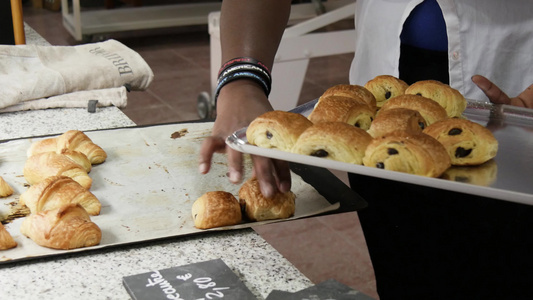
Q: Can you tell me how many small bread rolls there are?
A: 12